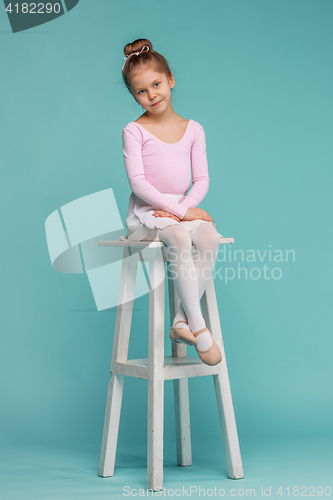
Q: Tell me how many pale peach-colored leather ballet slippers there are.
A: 2